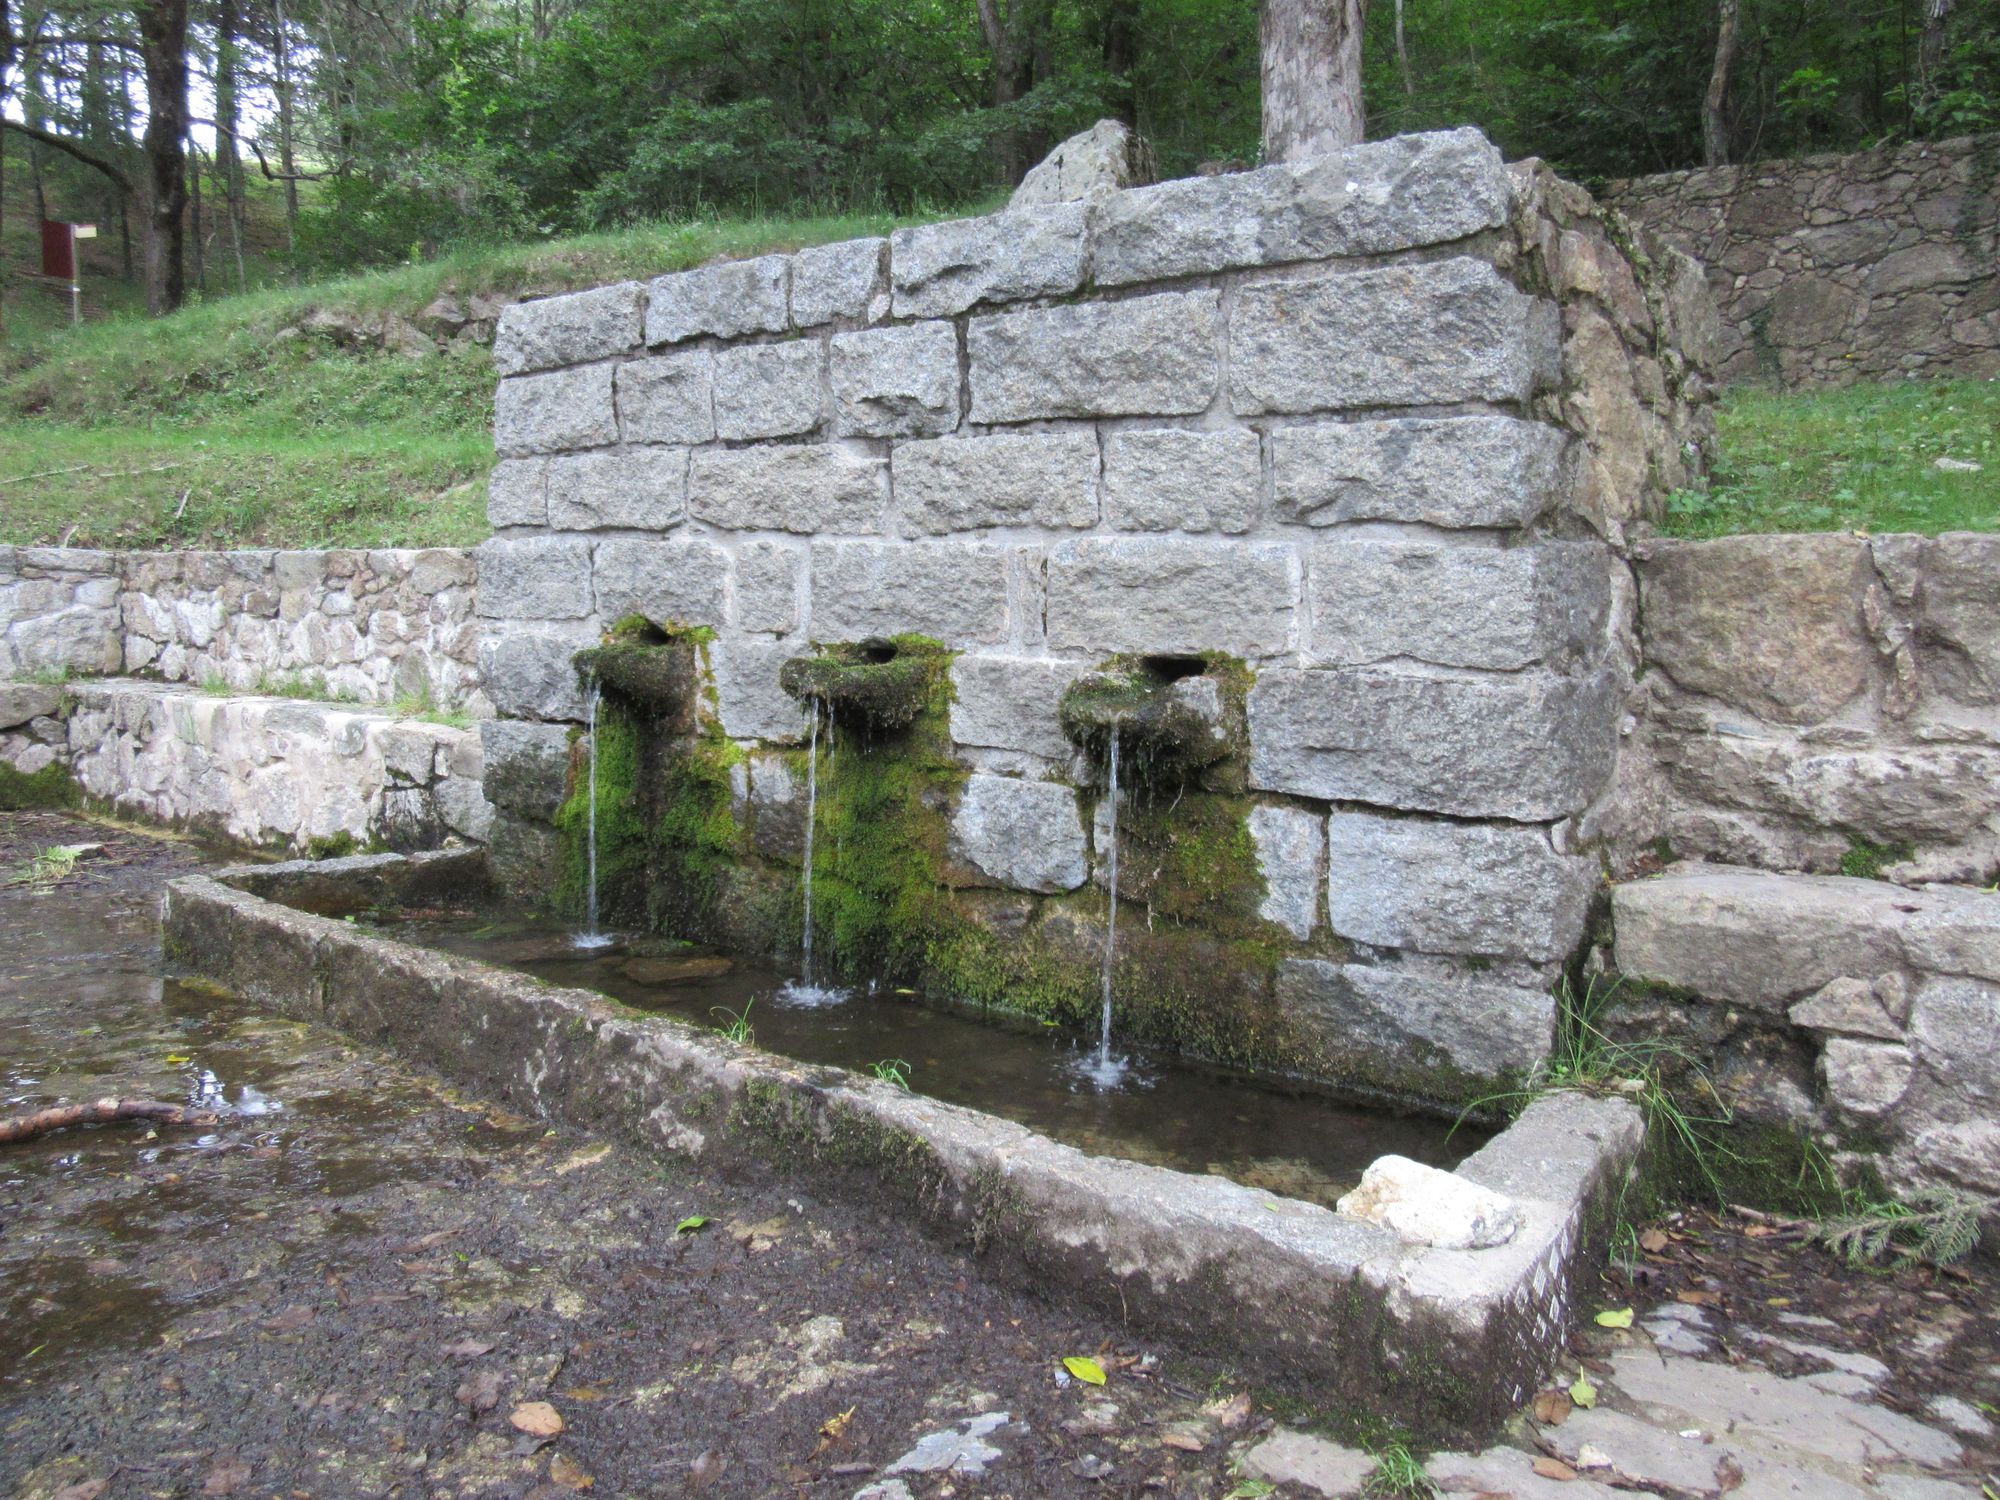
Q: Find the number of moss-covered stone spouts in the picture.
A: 3